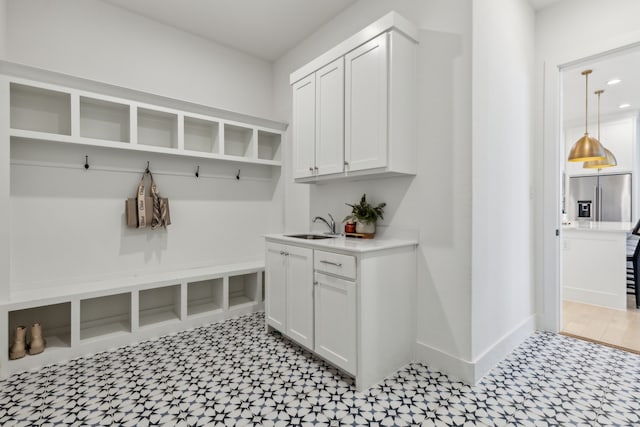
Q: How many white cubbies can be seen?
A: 12